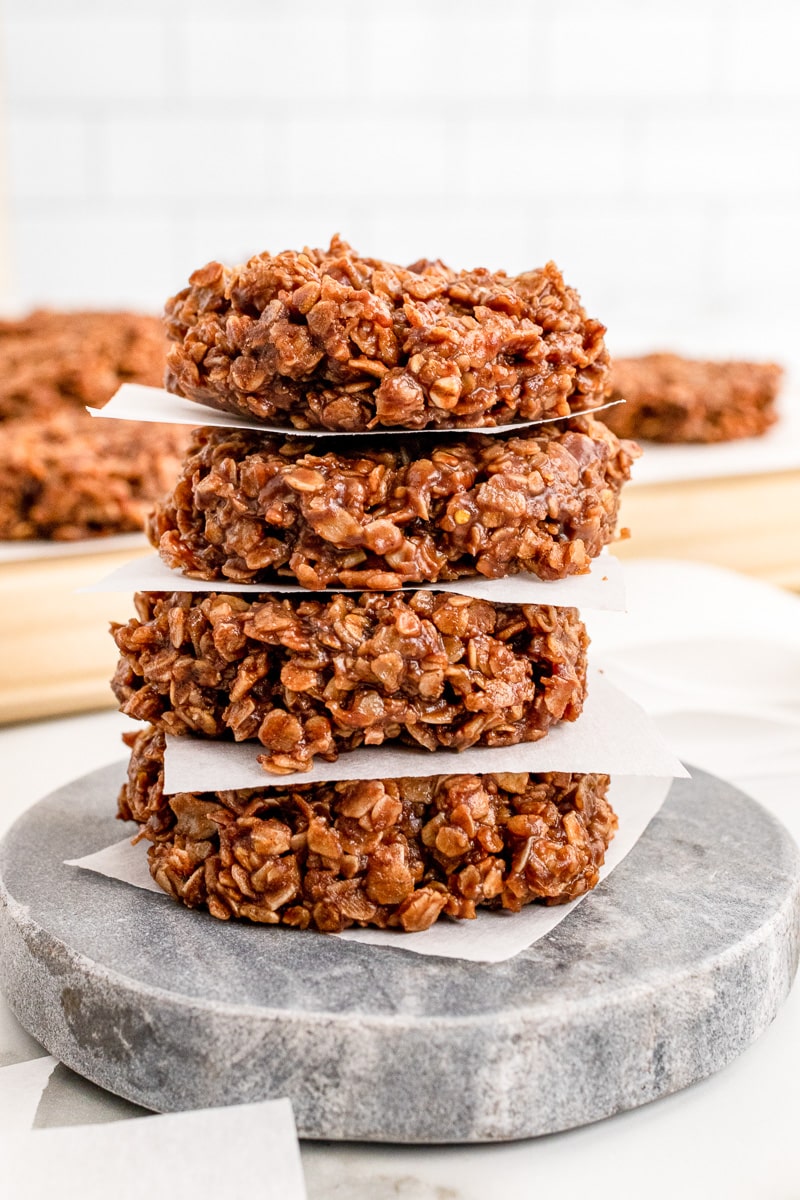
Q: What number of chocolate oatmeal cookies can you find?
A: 7